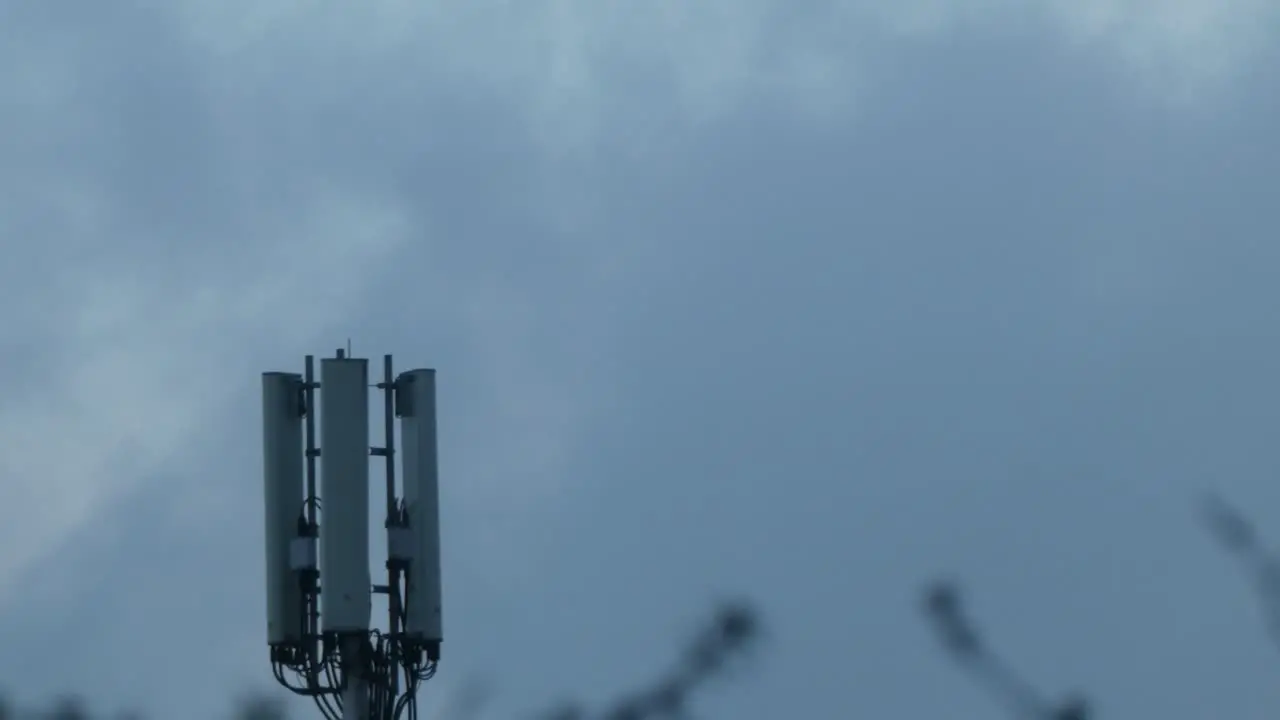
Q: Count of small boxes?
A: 2